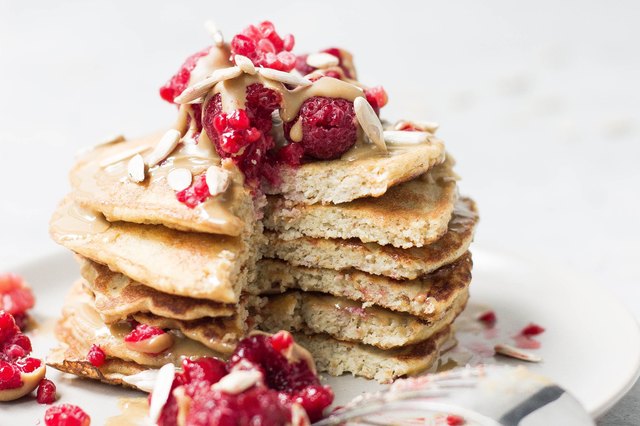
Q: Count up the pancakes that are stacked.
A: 6